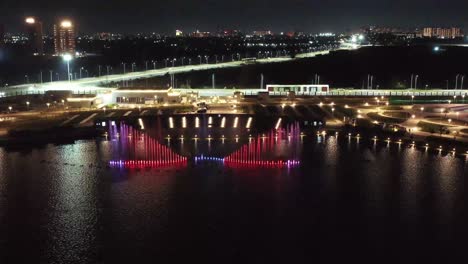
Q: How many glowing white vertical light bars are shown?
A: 9